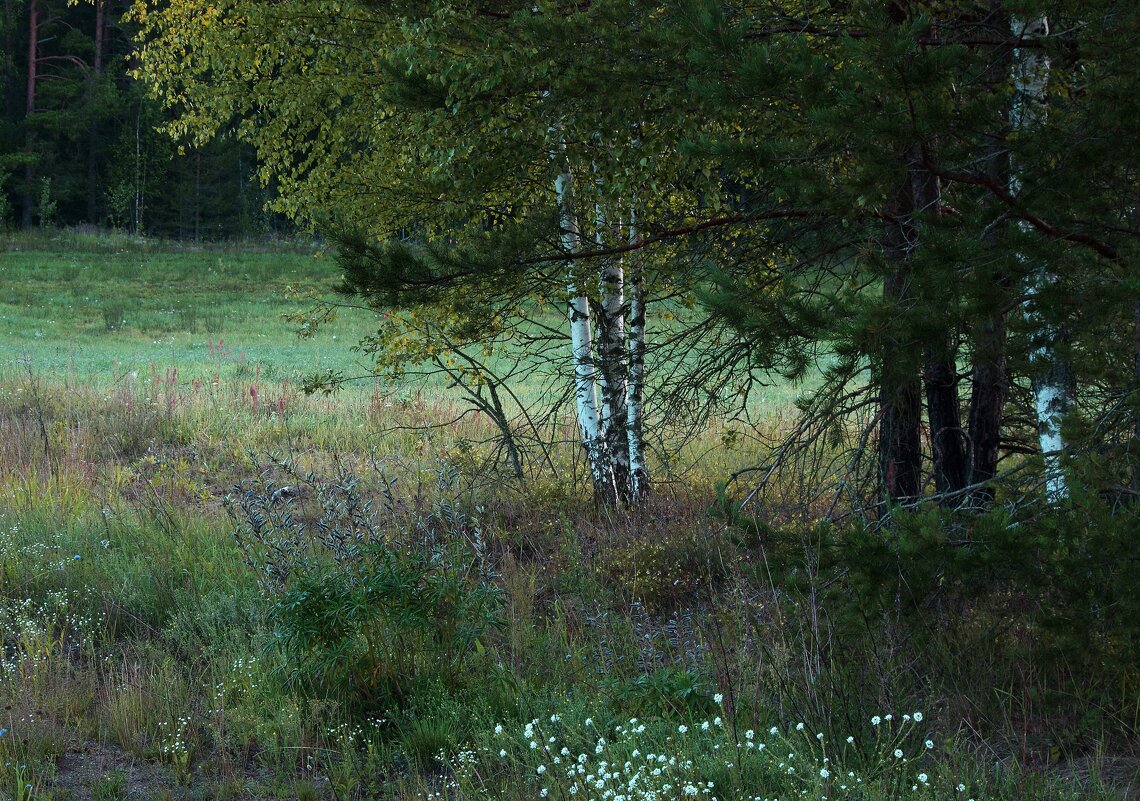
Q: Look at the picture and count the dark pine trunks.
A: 3